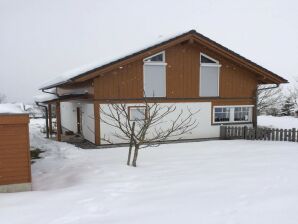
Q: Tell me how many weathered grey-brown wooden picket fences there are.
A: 1